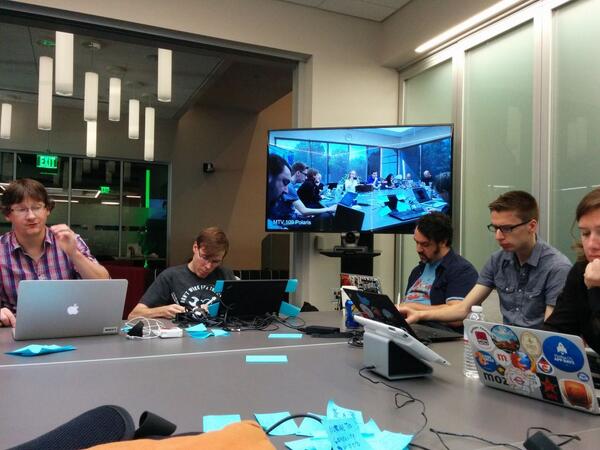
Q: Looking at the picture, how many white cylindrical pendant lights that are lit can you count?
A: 9